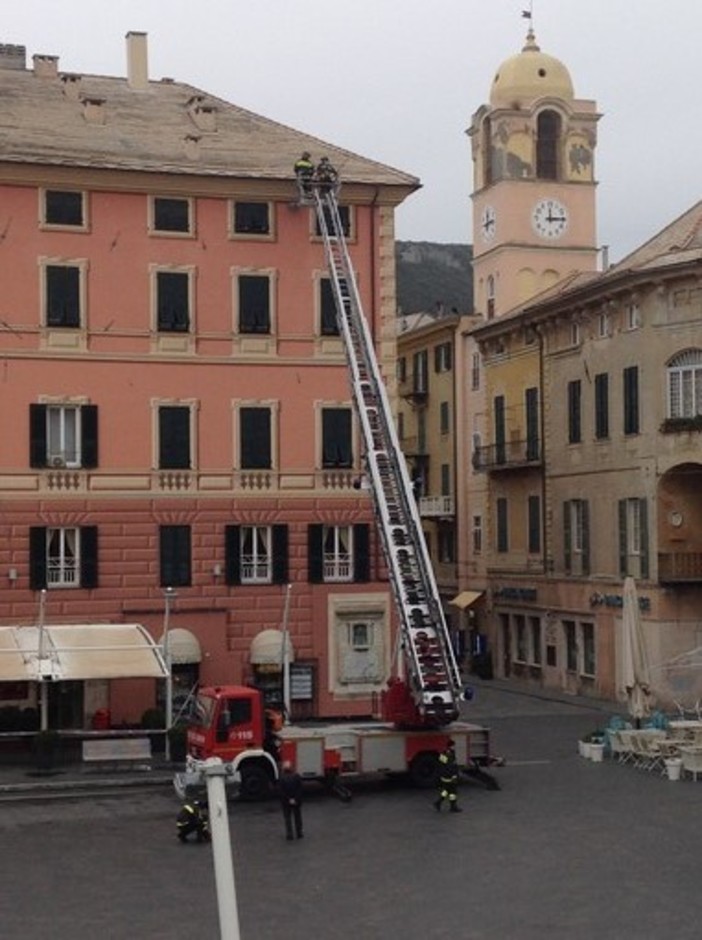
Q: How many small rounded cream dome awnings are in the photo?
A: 2